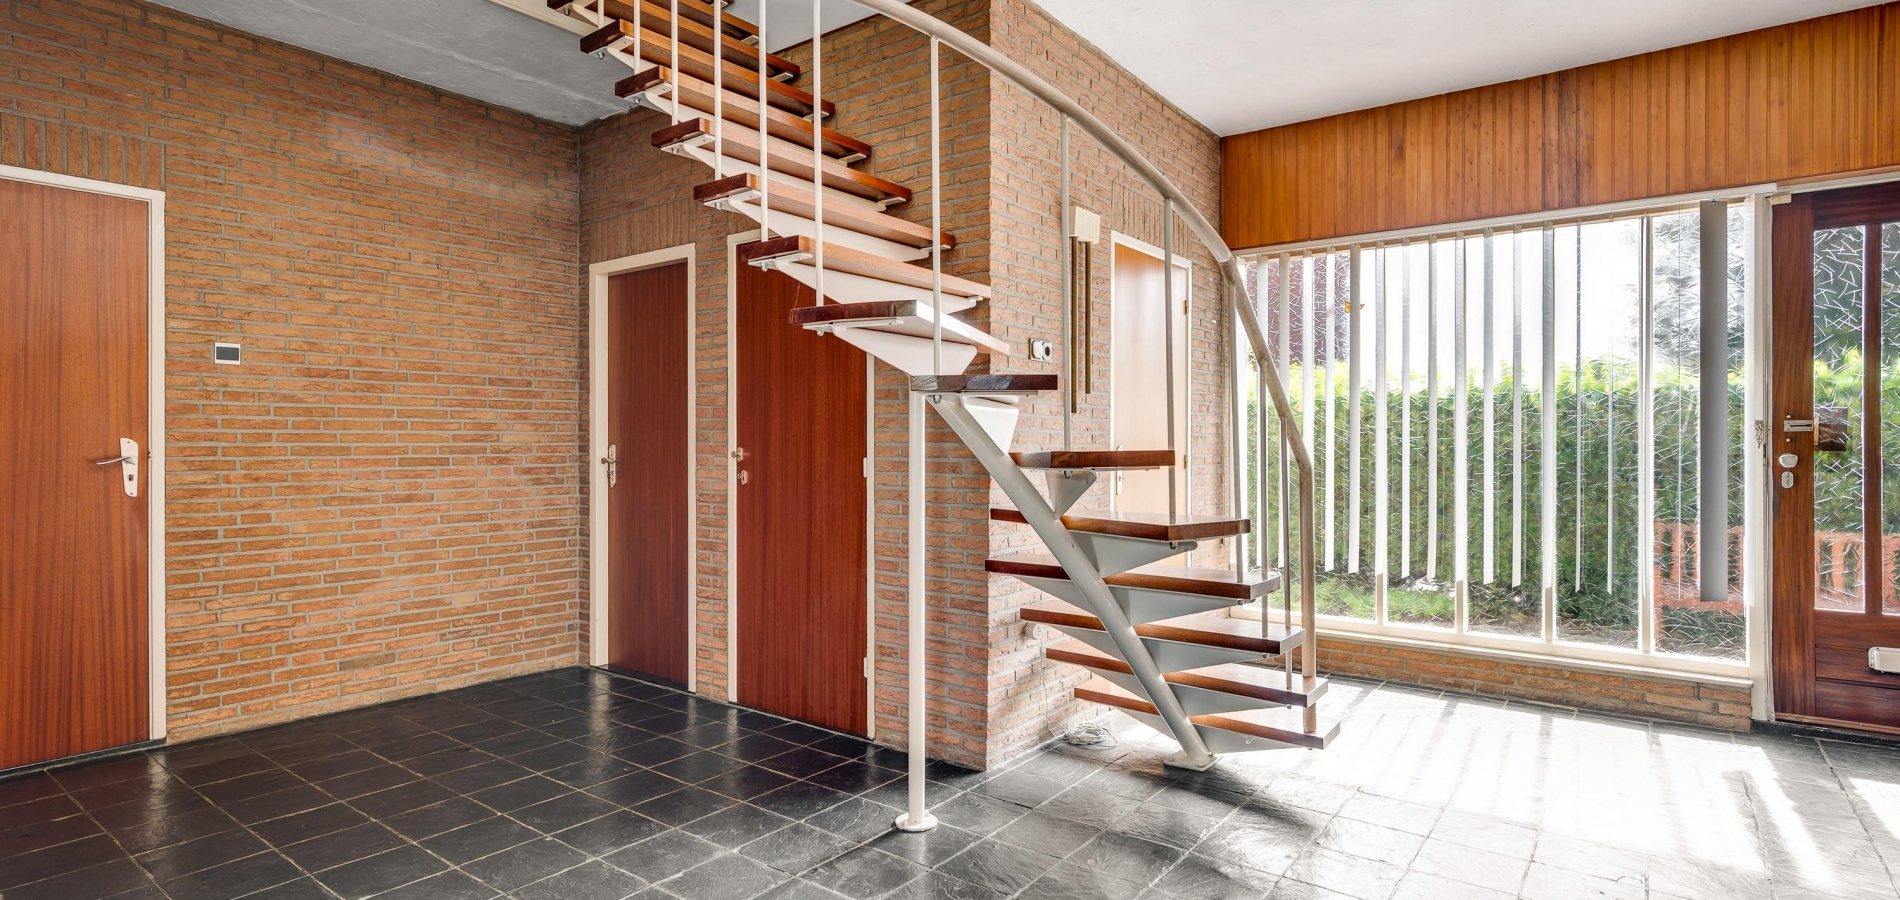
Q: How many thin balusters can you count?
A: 12